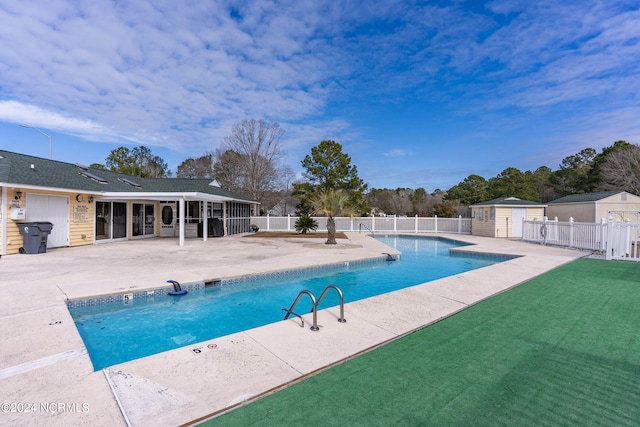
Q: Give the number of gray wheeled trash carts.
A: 1